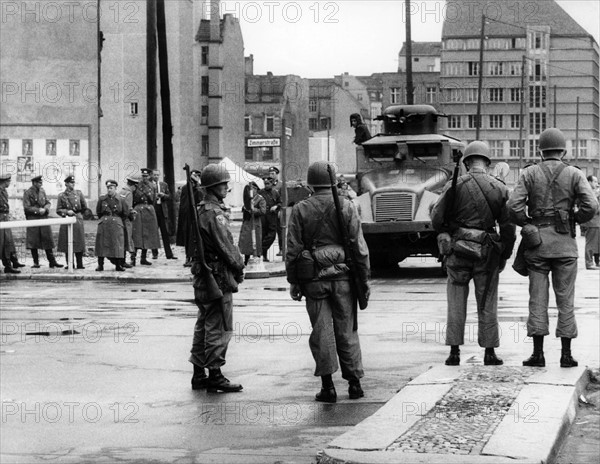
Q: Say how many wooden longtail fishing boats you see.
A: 0